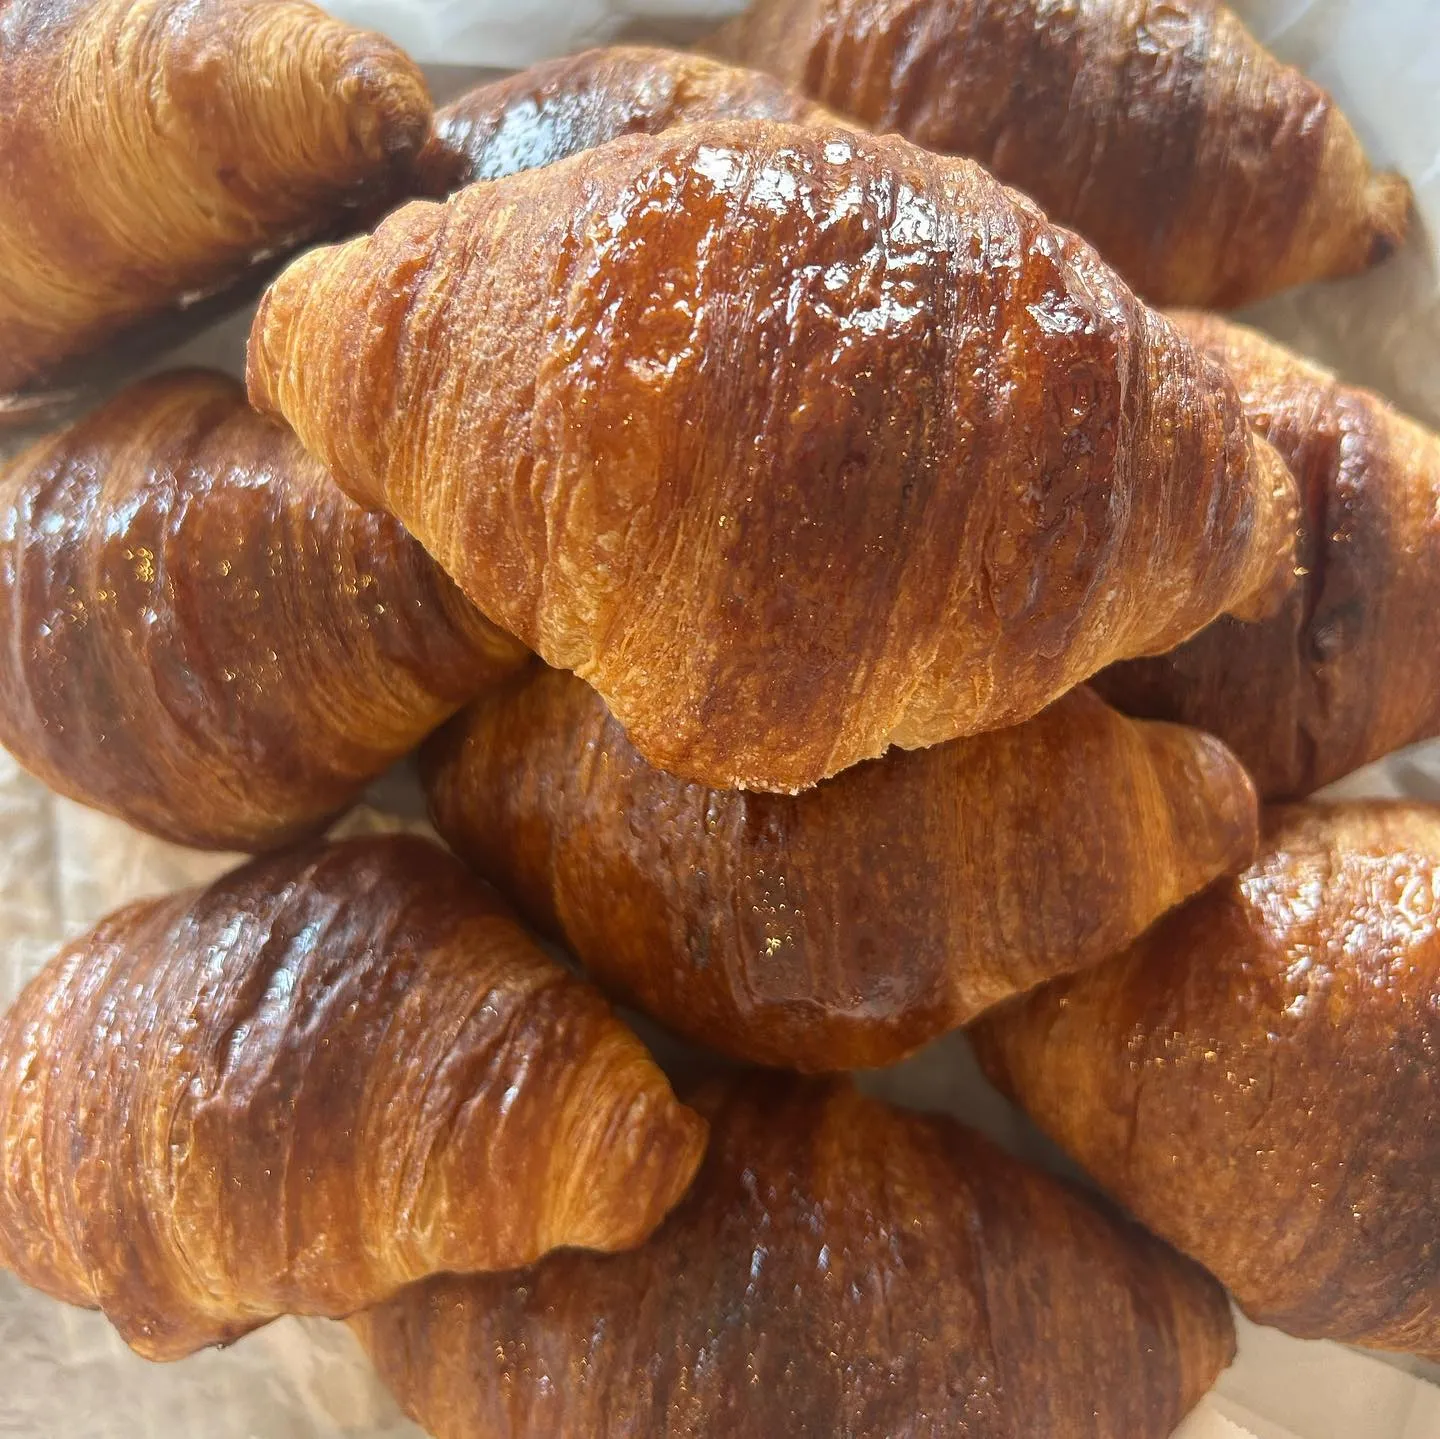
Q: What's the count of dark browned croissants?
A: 10